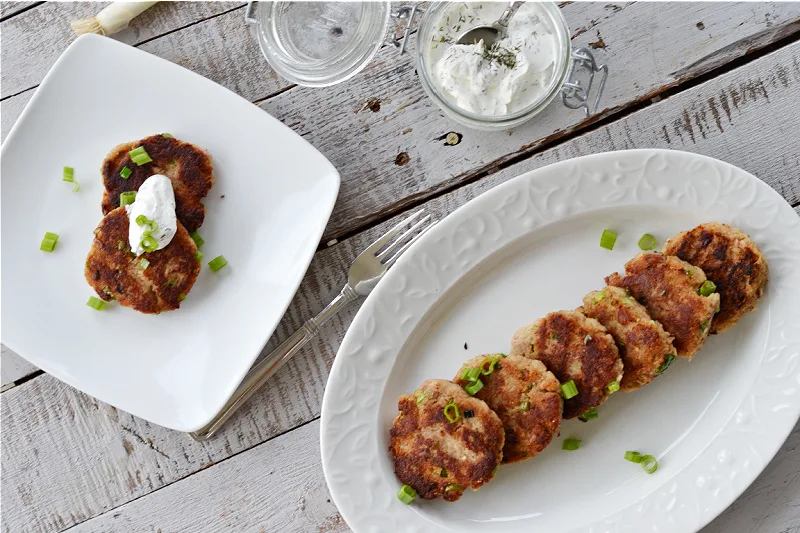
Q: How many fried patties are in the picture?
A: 8